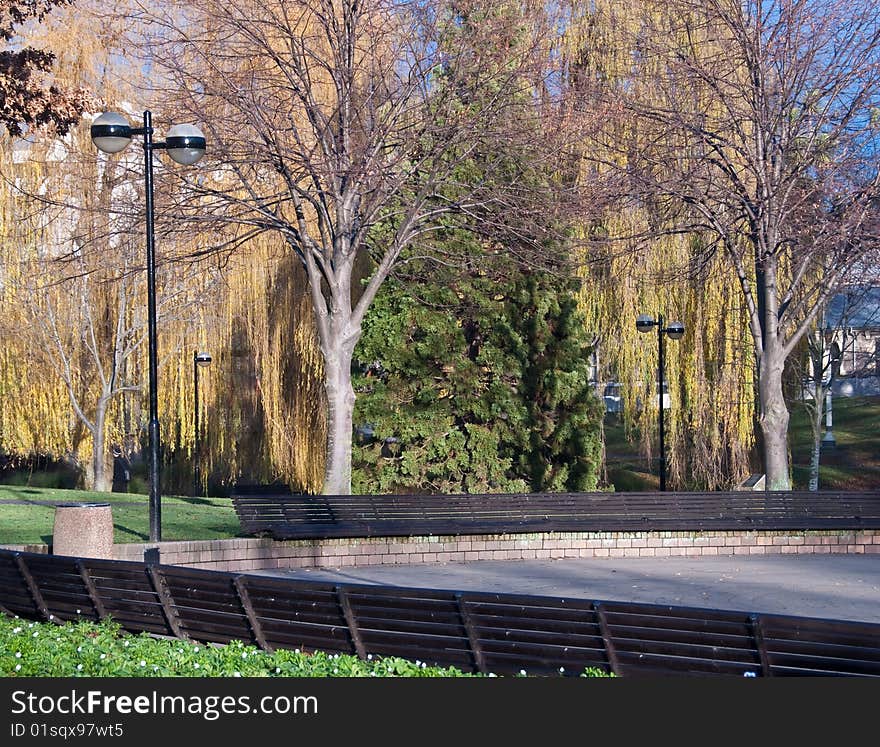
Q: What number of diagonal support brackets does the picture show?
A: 8